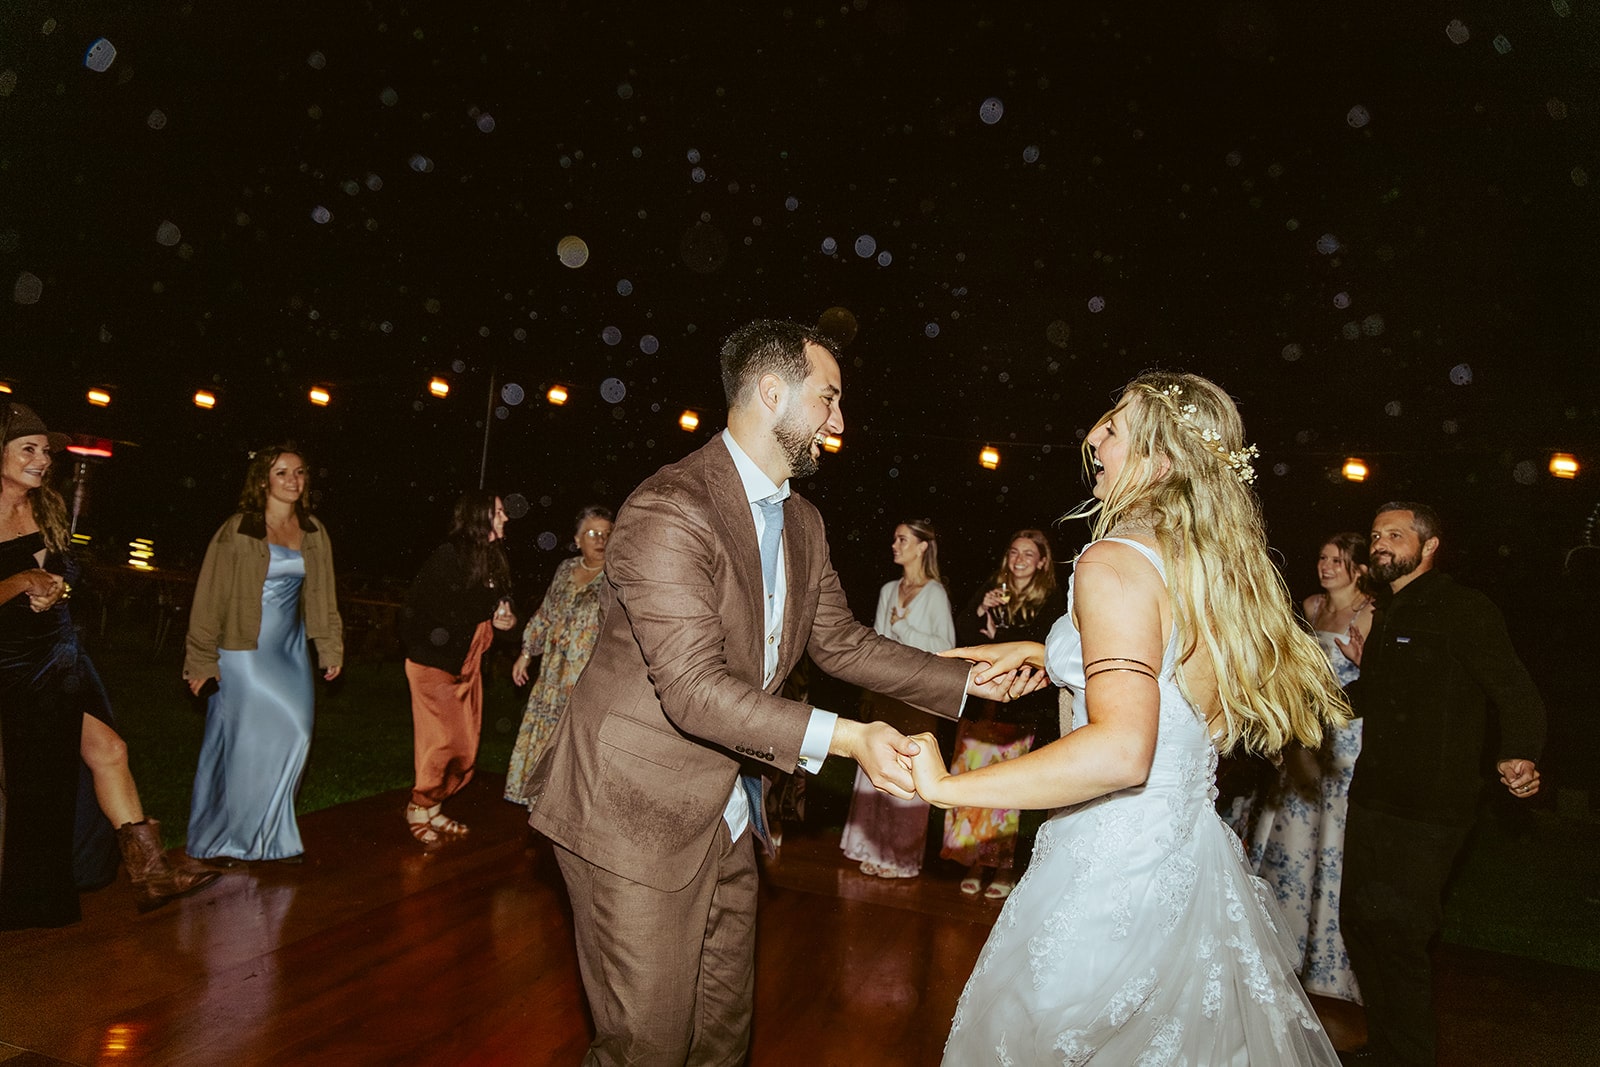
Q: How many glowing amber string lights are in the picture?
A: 11